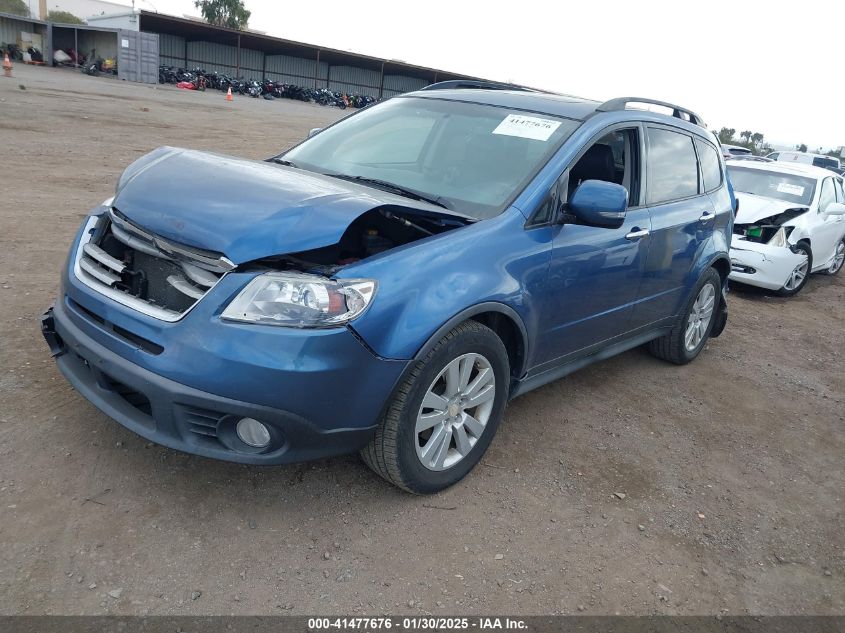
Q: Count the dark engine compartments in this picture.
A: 2